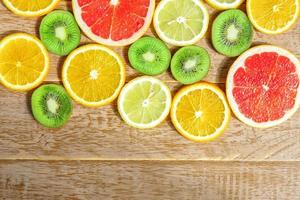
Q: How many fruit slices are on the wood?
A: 15